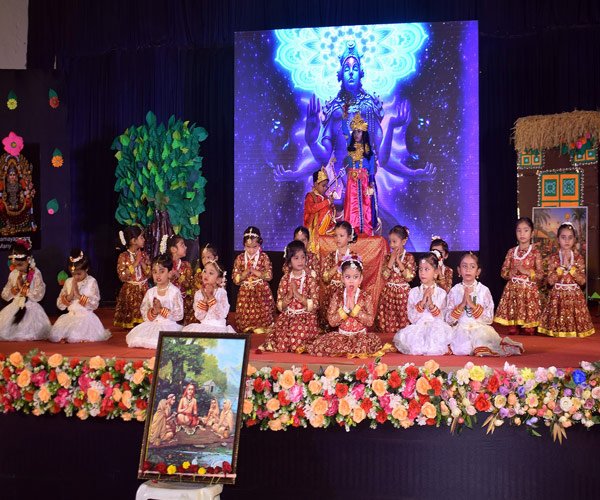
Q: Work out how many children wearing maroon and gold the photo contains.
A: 12